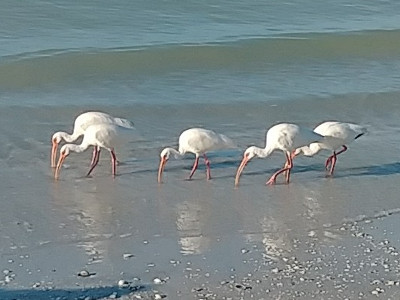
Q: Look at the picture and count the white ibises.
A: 5